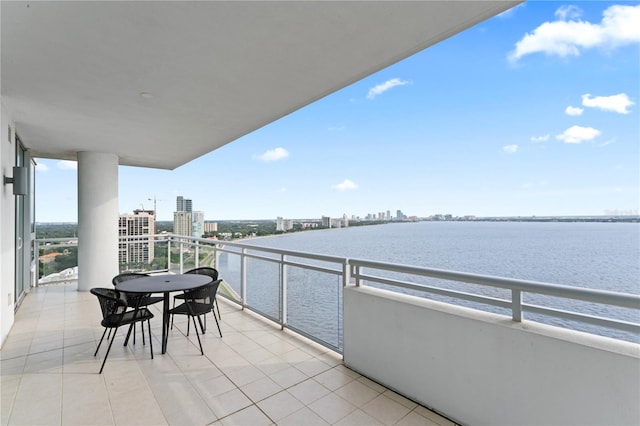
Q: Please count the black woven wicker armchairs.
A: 4